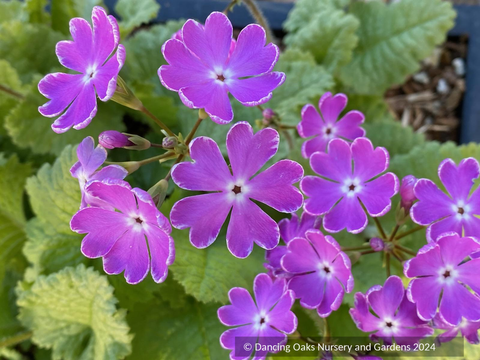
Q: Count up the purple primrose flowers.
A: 14